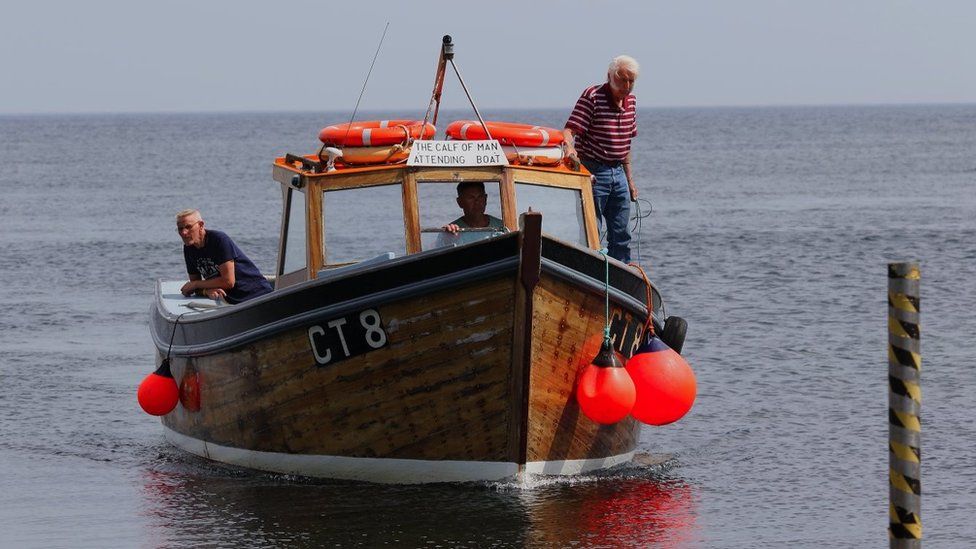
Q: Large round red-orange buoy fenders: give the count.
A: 3